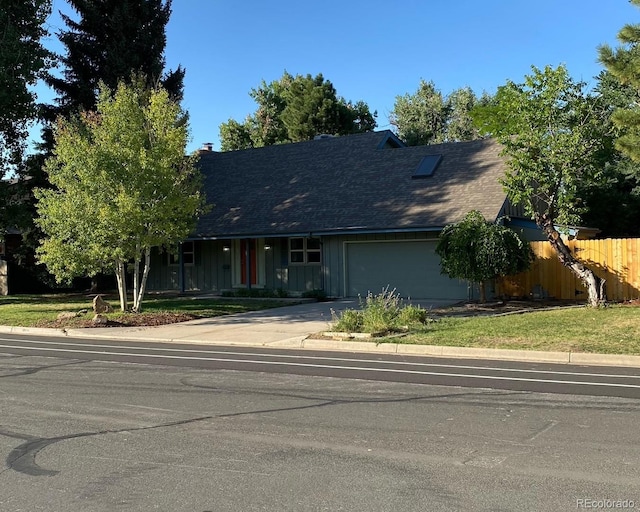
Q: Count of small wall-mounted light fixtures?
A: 2